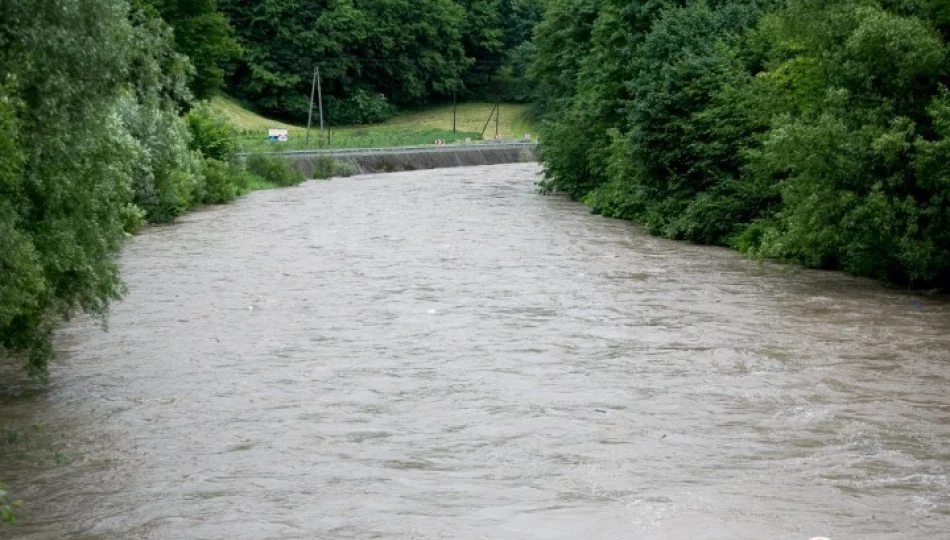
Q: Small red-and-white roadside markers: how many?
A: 4